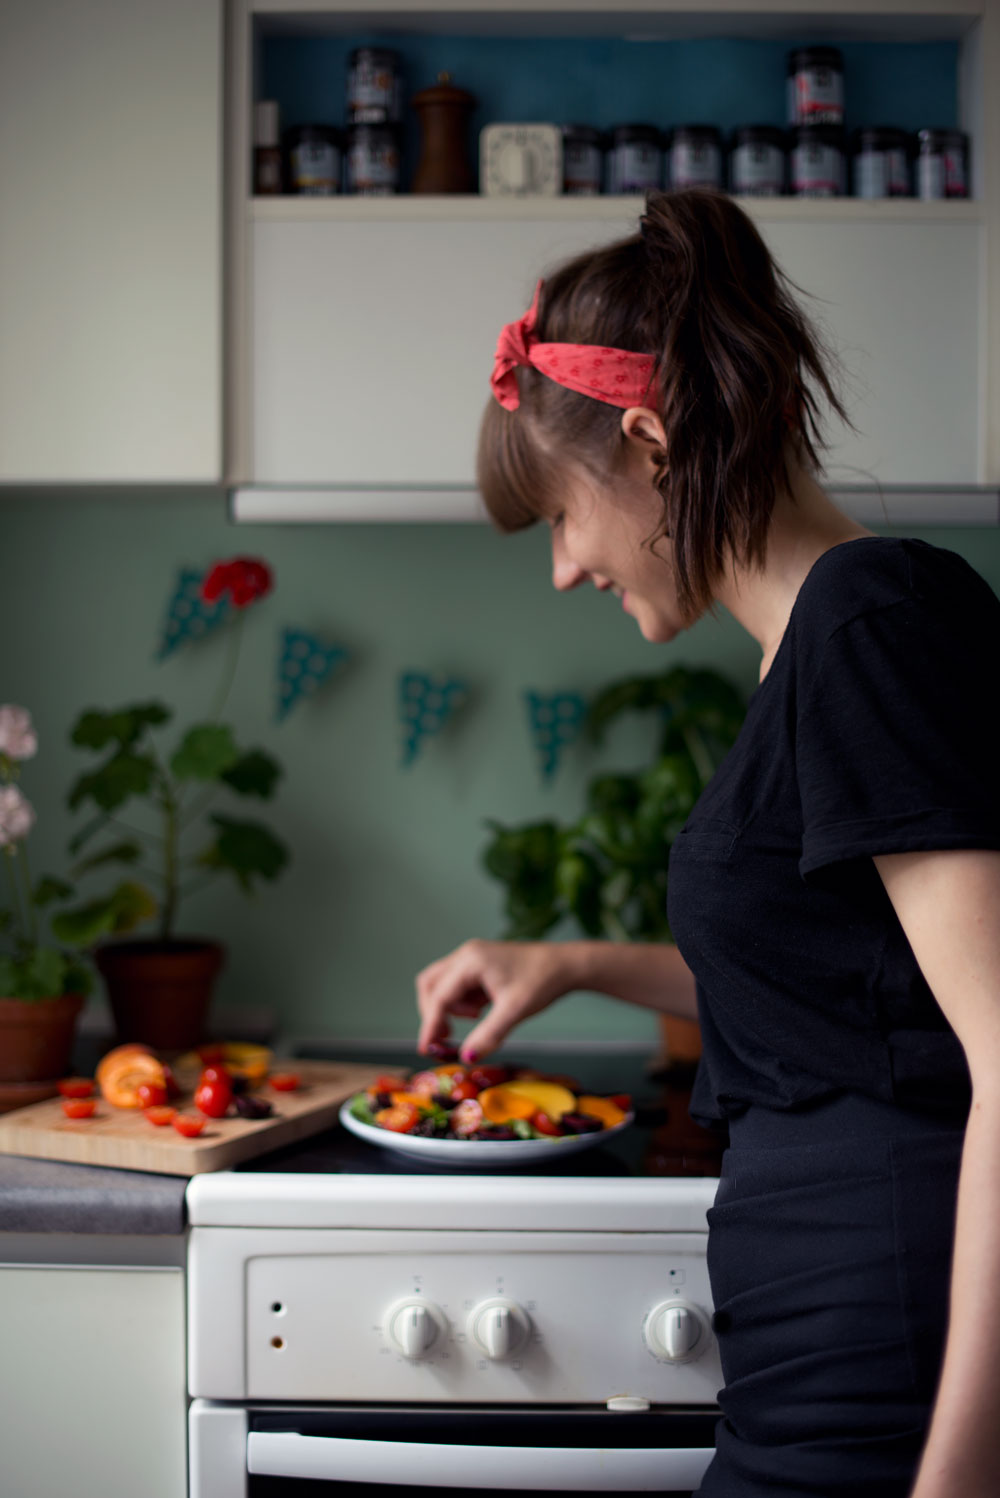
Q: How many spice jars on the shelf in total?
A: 11